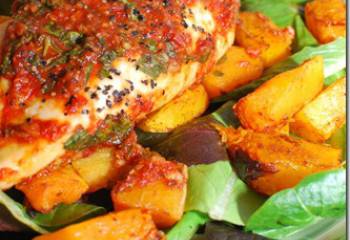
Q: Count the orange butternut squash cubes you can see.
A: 11